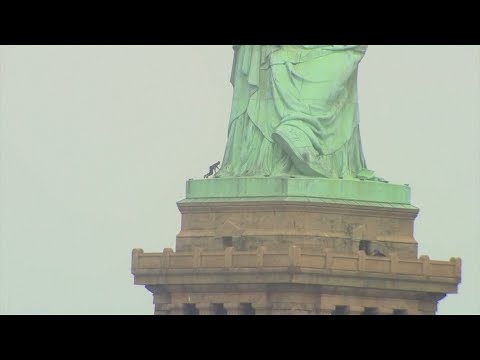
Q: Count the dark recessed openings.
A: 8